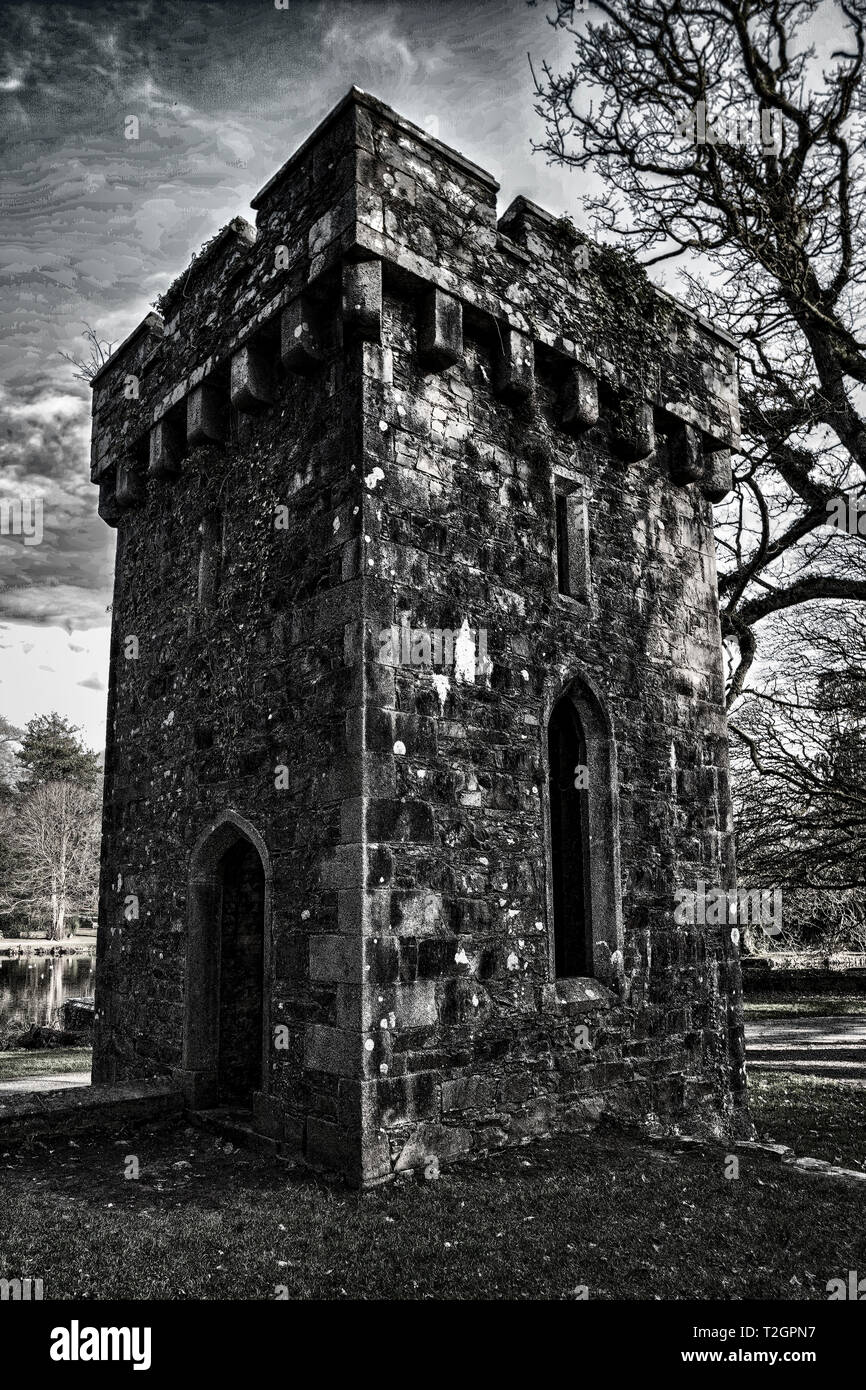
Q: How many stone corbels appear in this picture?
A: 13